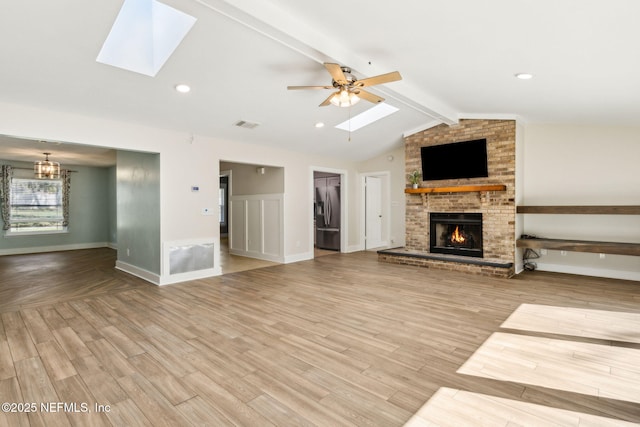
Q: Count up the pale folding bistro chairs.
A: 0